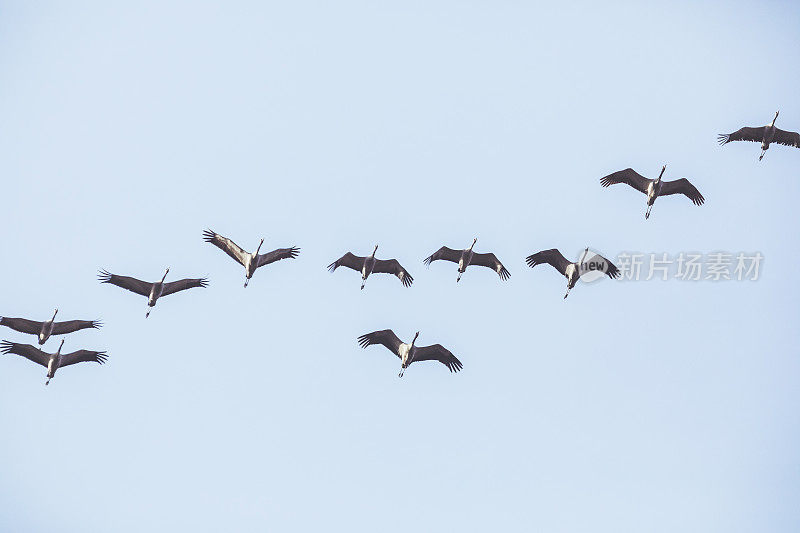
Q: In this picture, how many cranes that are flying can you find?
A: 10